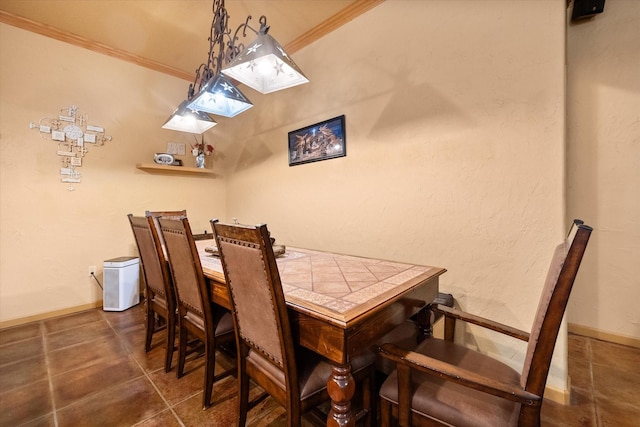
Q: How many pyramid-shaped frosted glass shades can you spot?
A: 3